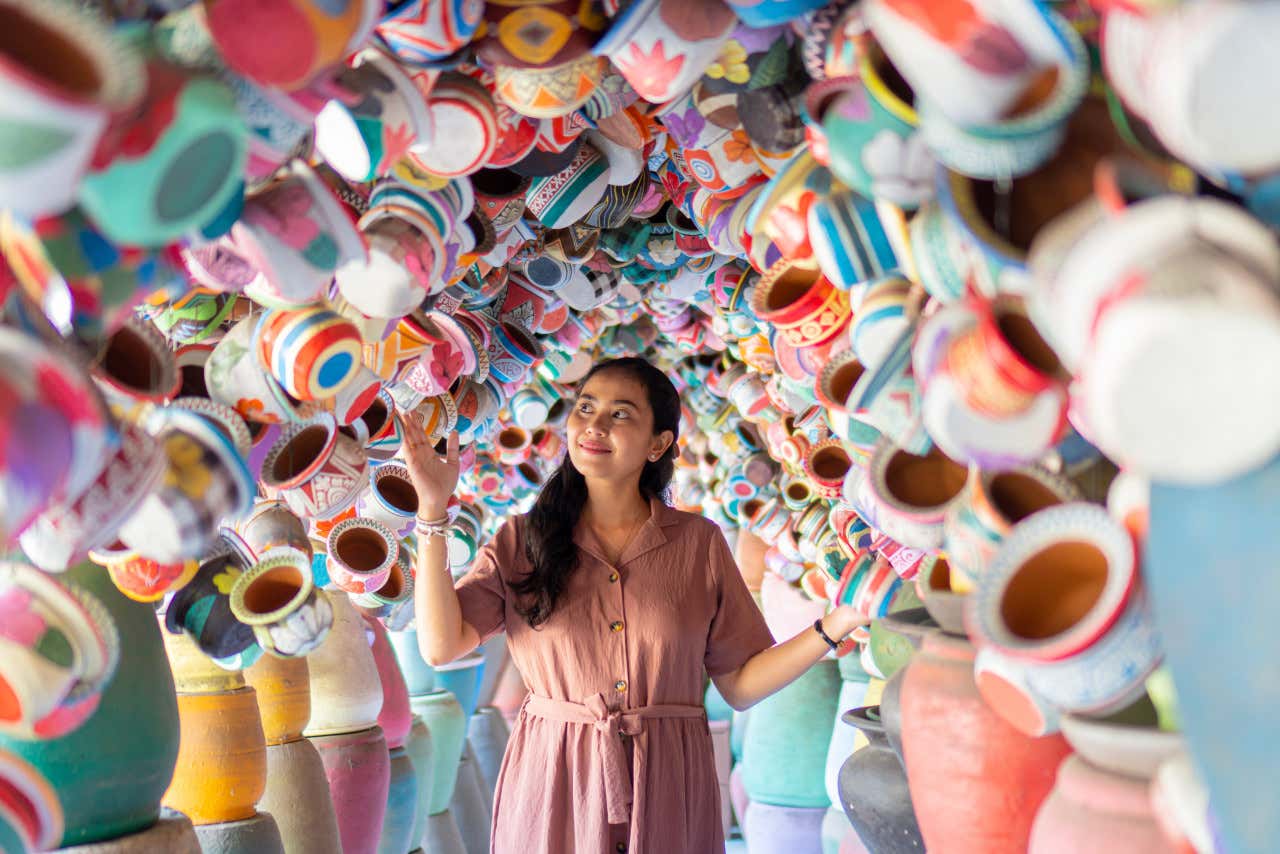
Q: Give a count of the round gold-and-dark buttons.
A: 4